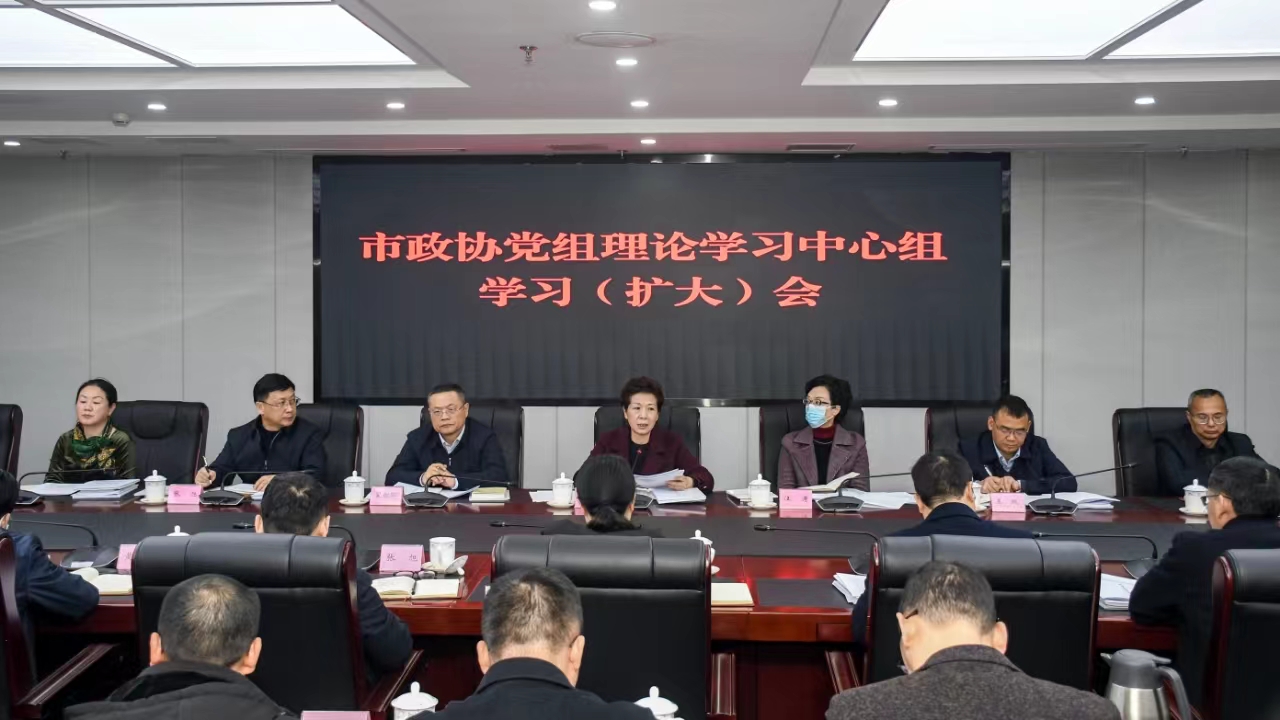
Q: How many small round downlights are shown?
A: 9